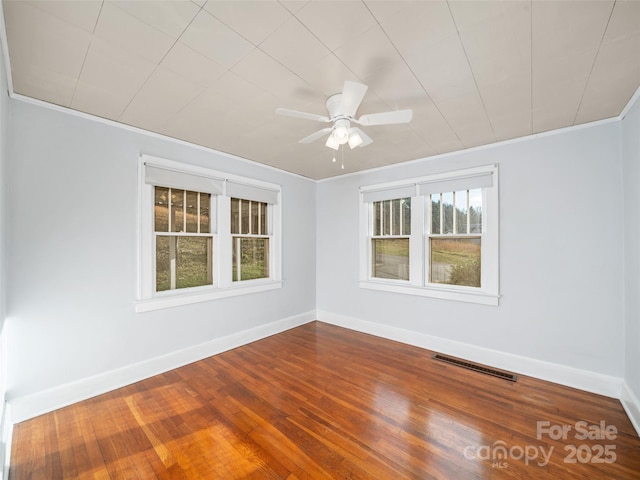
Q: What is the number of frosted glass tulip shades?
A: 3